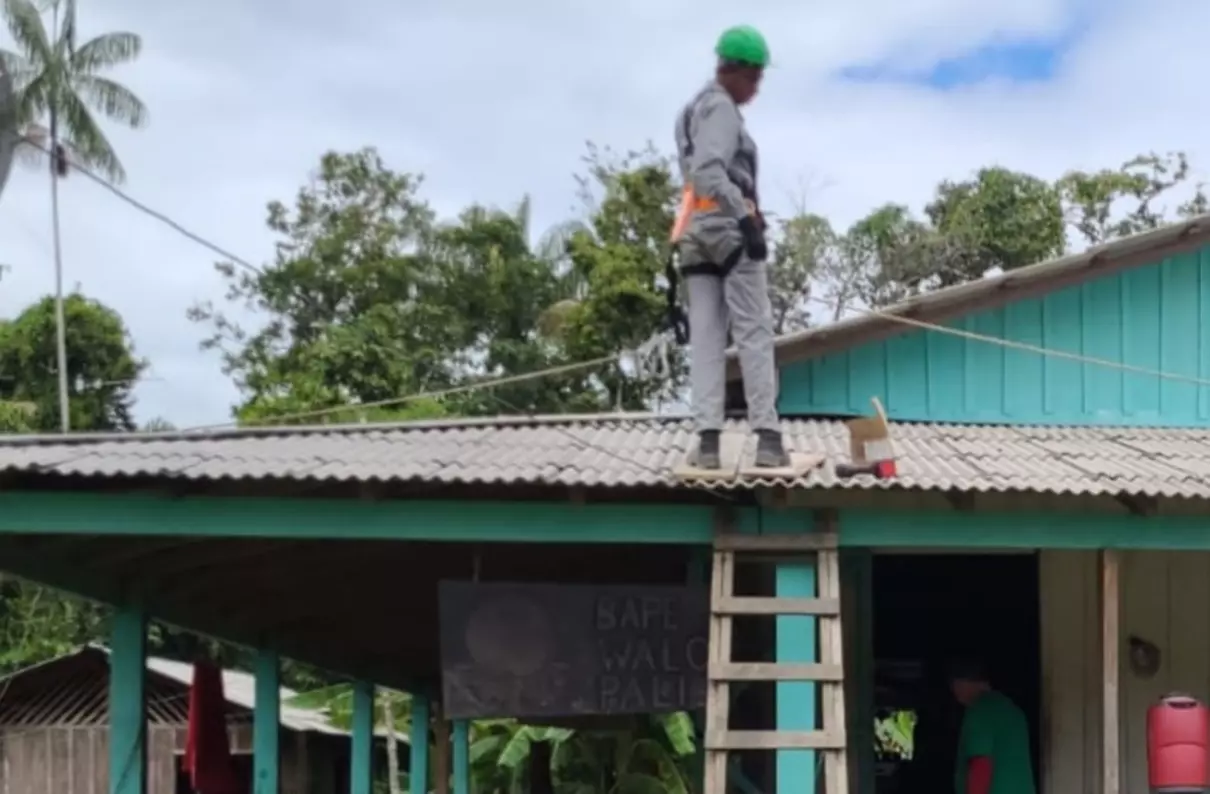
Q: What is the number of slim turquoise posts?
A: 6